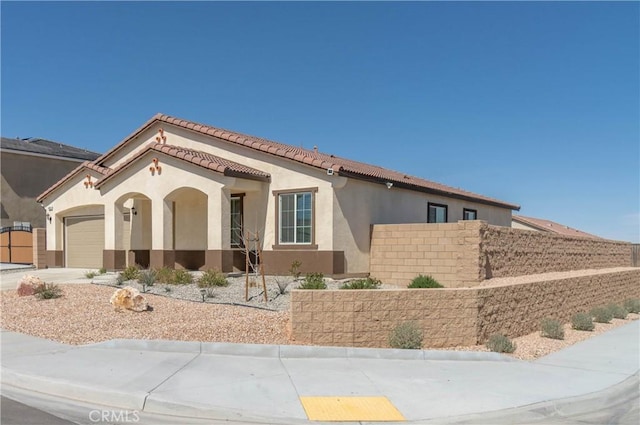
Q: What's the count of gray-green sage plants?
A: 7